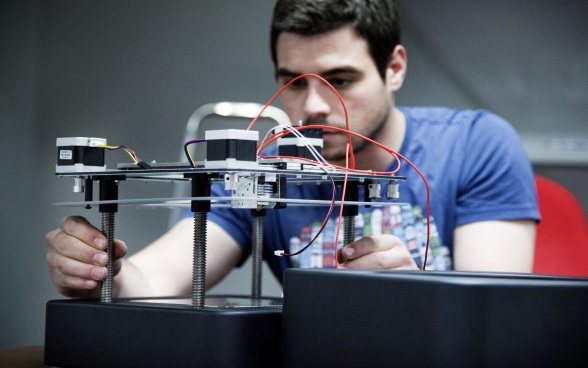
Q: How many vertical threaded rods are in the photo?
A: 4